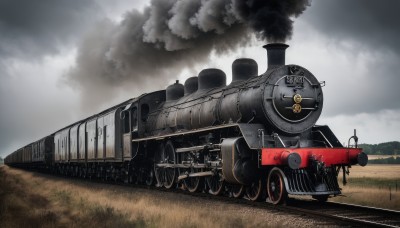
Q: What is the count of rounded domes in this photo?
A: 4